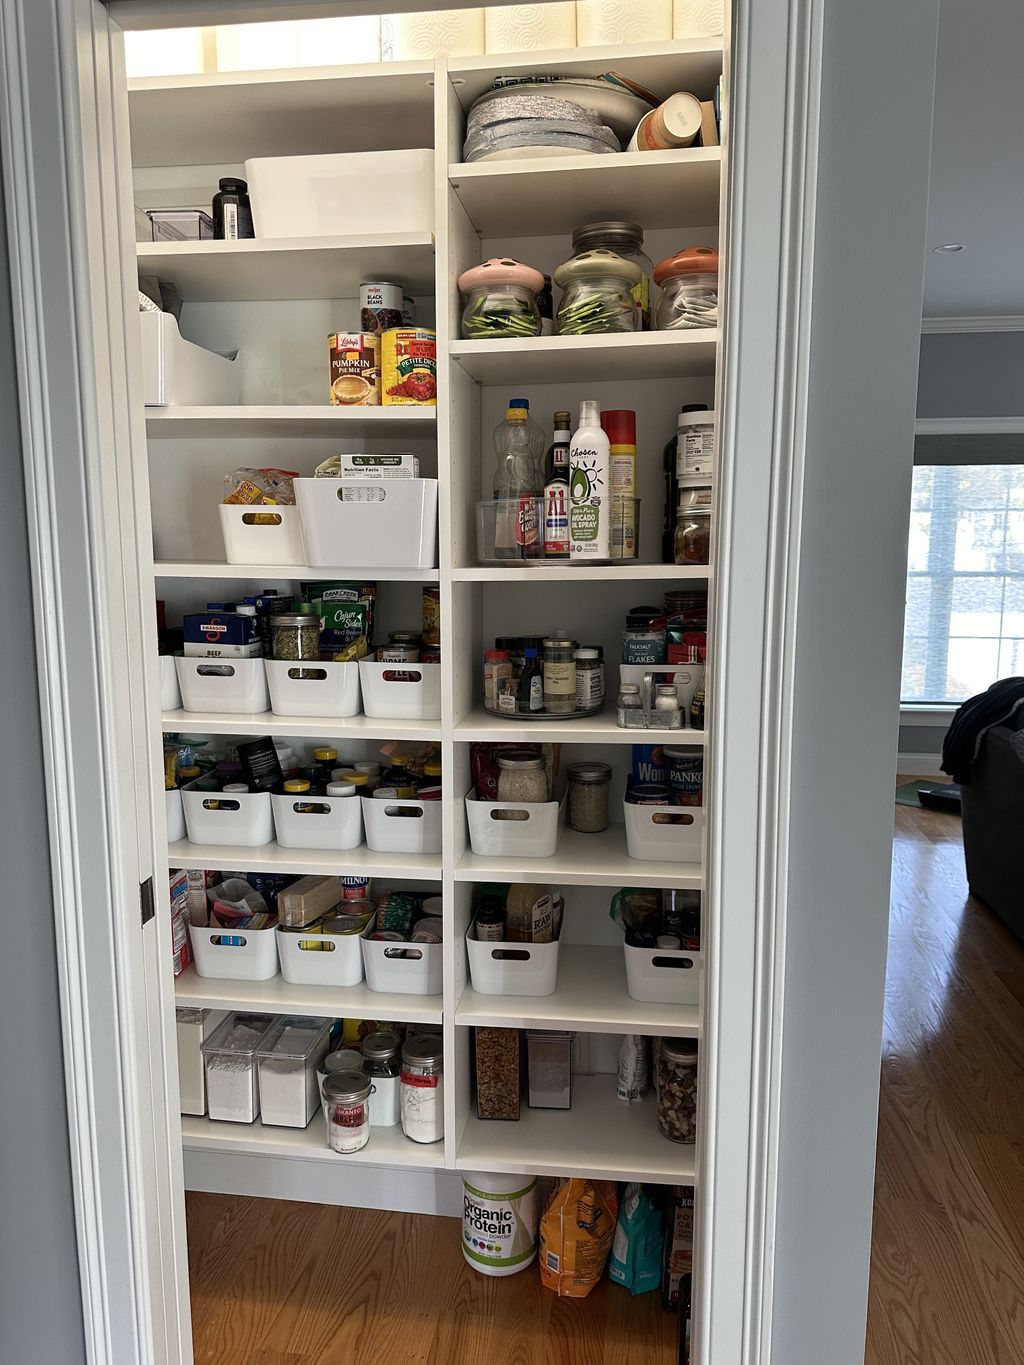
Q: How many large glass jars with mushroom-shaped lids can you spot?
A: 3